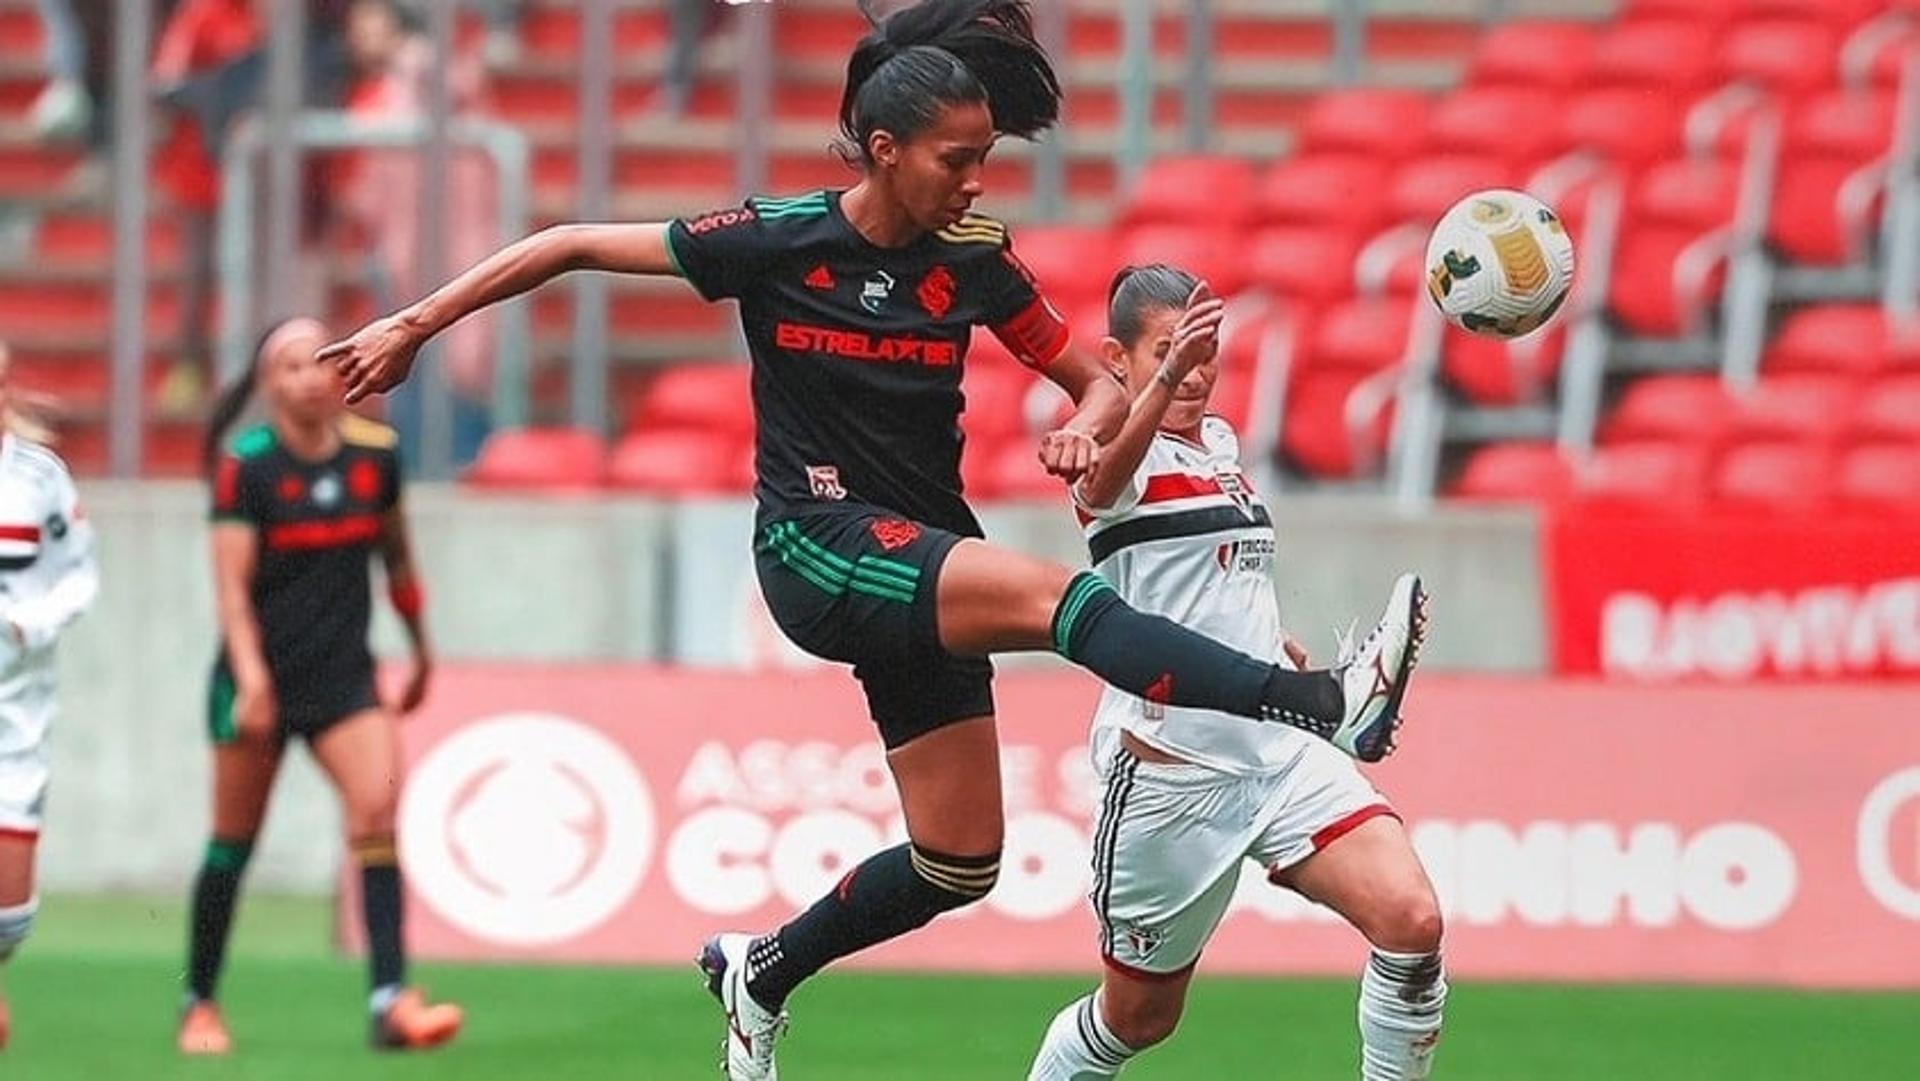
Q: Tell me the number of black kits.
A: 2